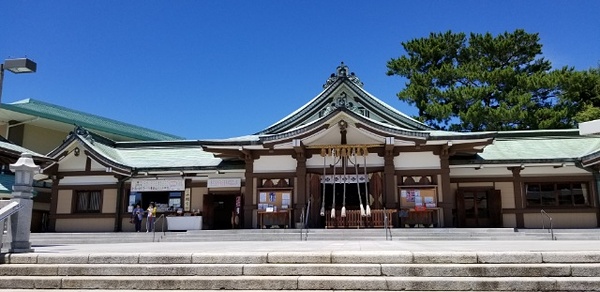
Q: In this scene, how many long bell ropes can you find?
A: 5